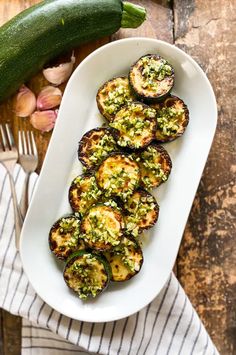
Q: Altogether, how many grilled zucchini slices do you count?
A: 13